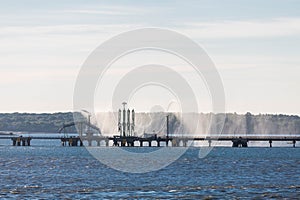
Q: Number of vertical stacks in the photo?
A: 4